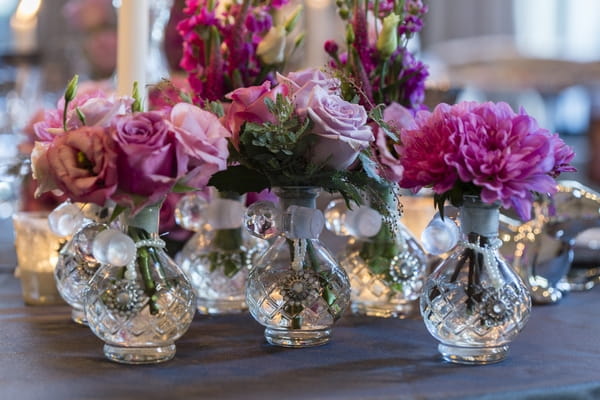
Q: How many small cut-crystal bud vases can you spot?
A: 6